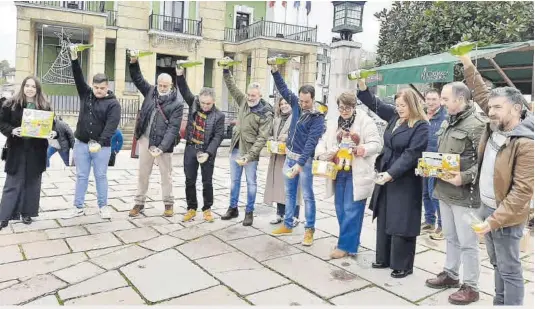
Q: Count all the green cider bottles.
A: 7